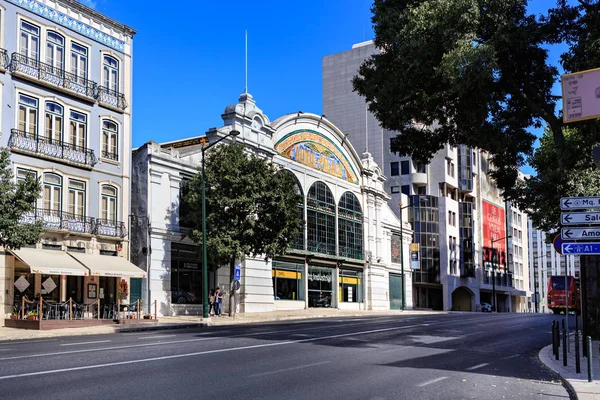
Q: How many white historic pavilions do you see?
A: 1